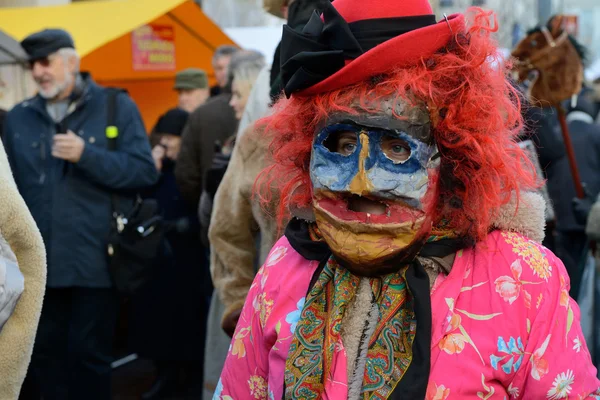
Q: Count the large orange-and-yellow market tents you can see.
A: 1